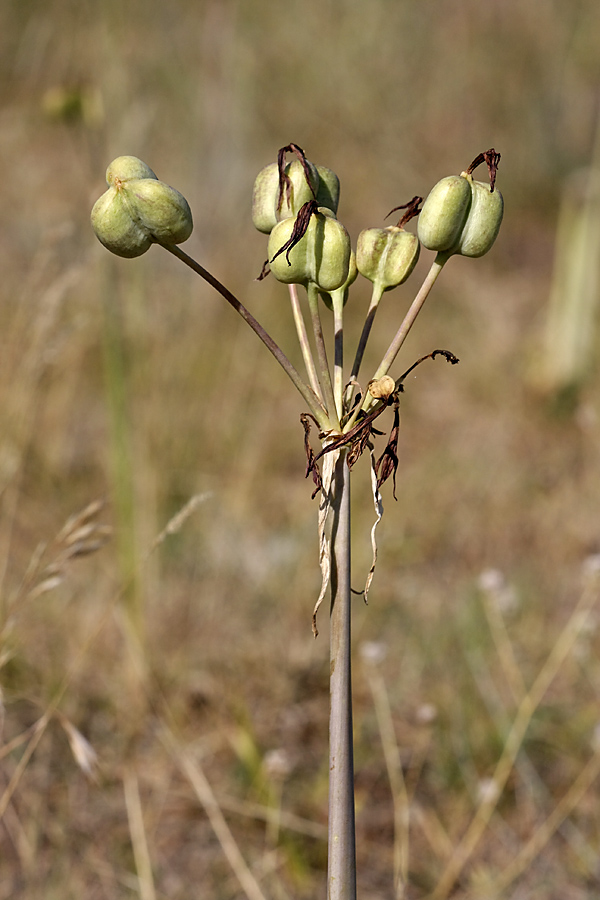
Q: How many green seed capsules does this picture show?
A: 6